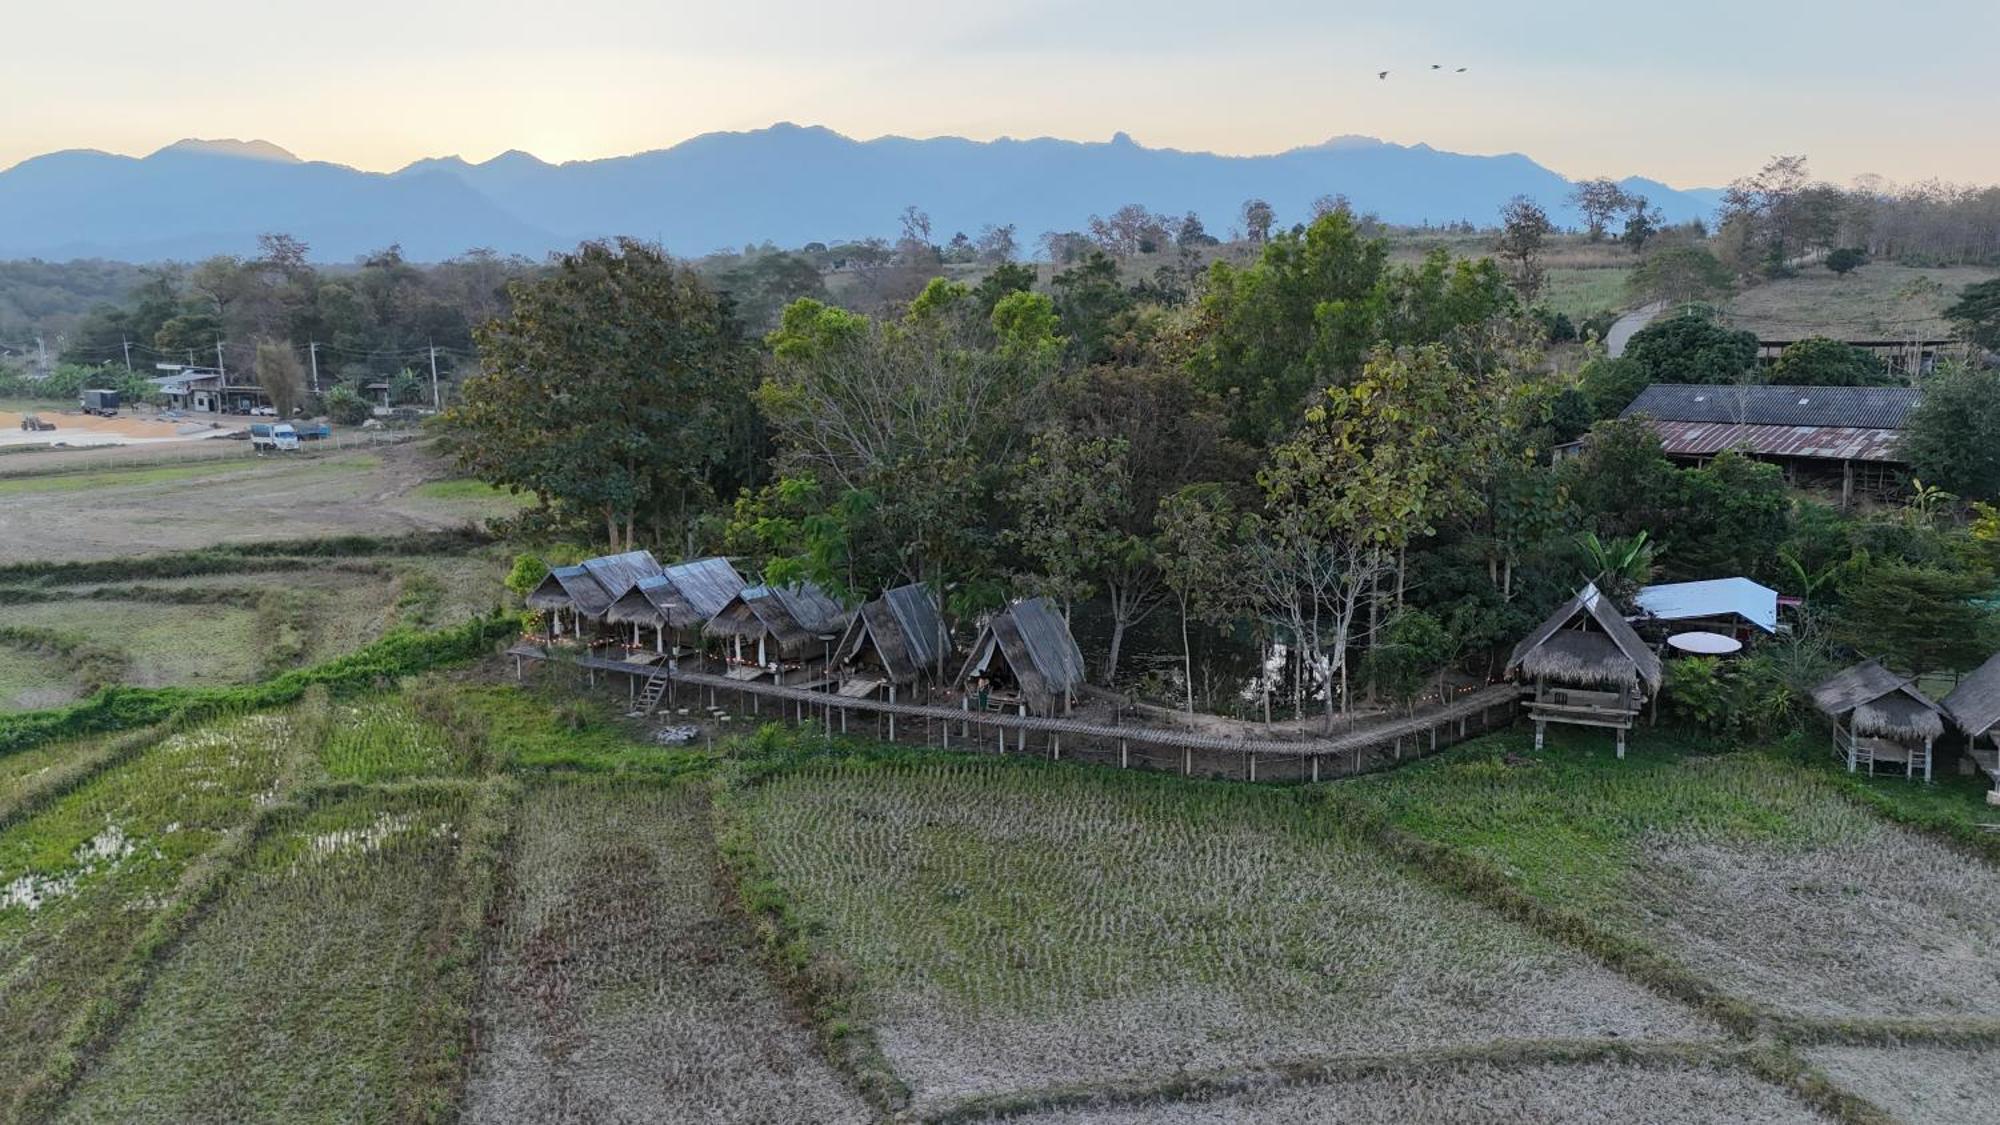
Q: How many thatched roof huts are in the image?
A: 8